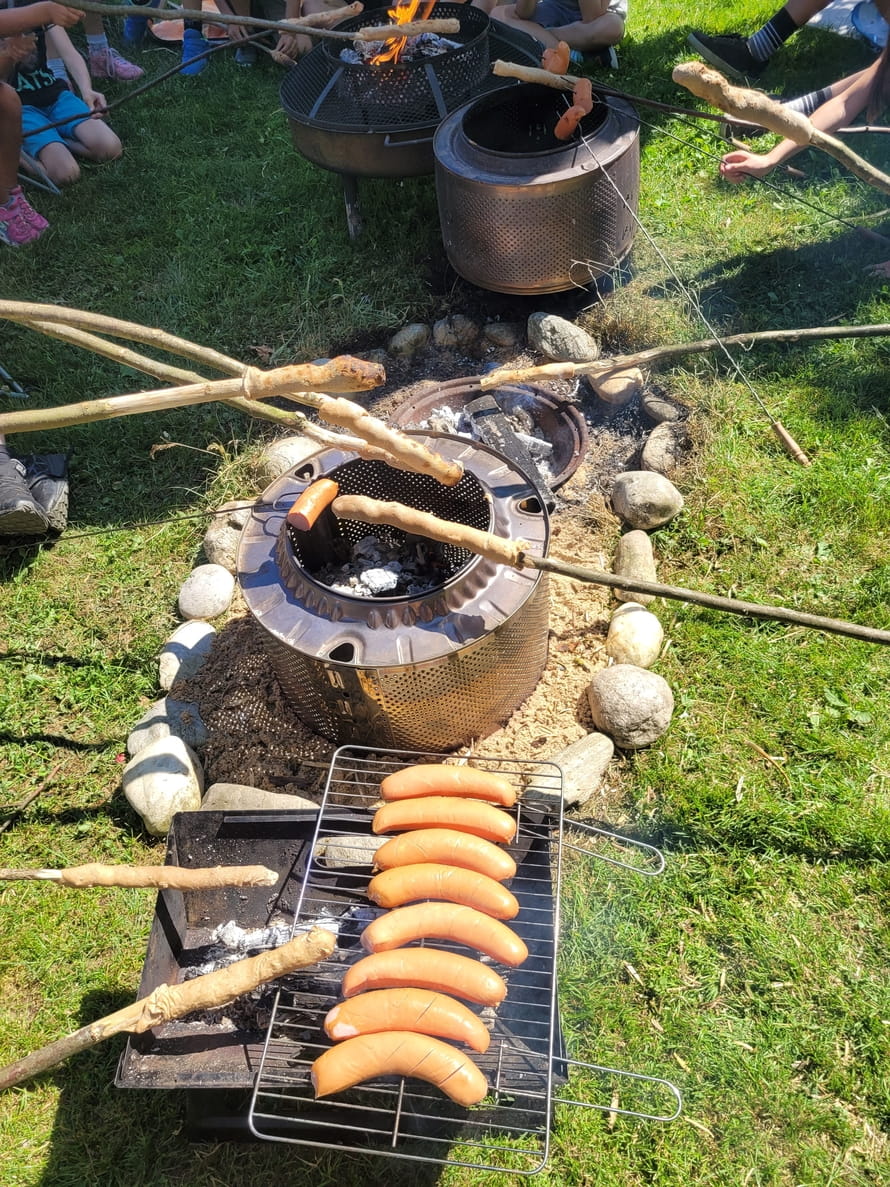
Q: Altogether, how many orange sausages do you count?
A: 12